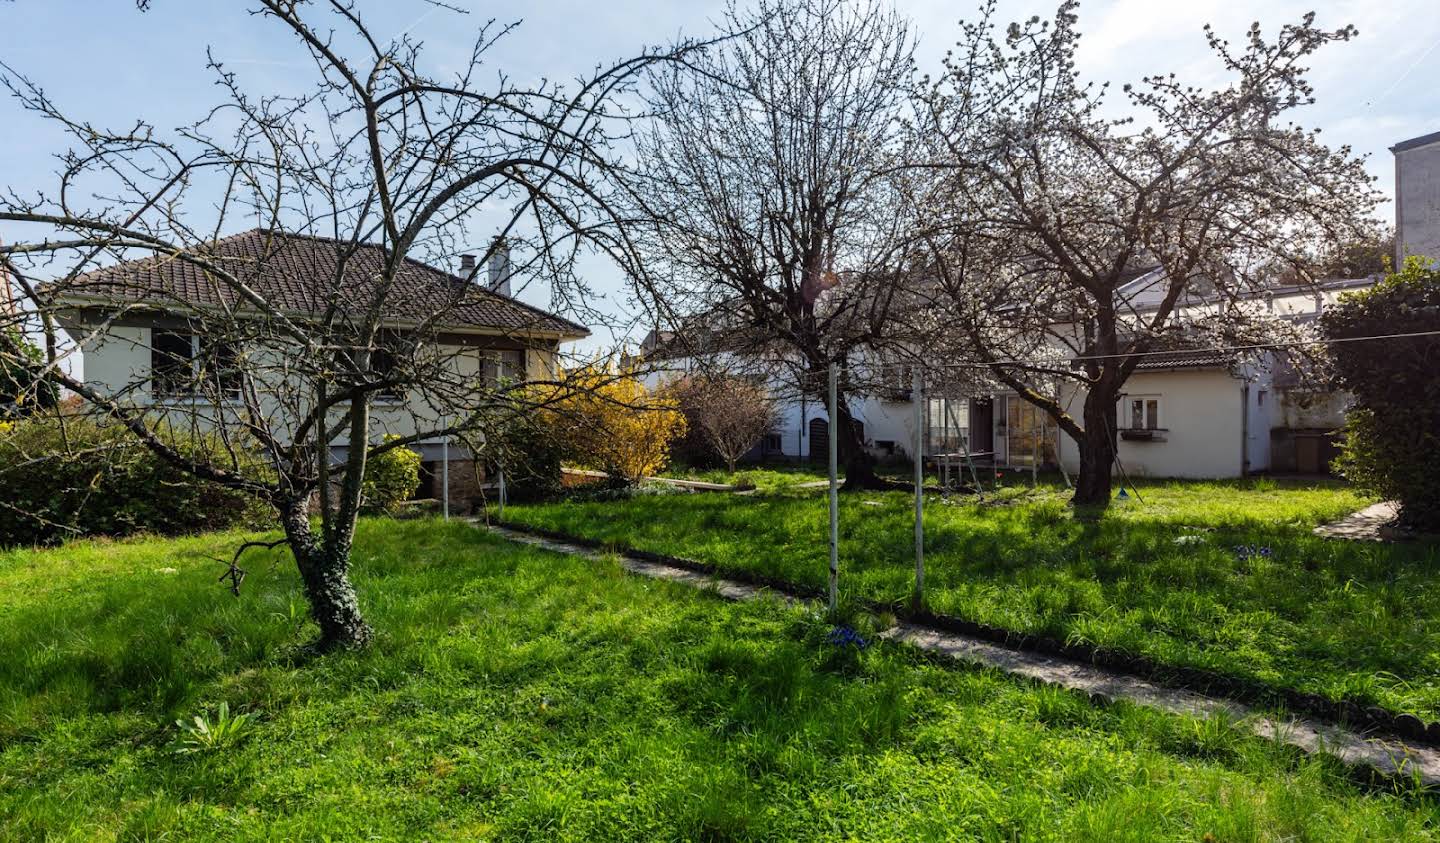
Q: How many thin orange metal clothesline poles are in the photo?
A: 0